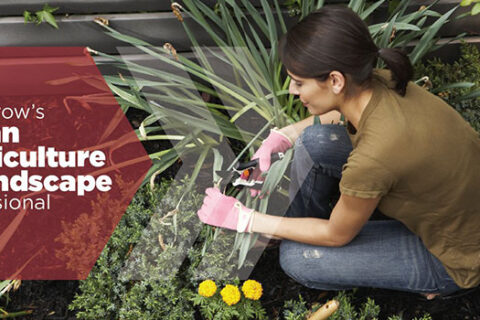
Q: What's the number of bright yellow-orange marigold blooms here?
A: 3